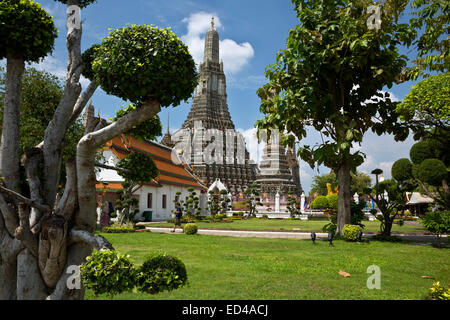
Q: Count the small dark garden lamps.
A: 3